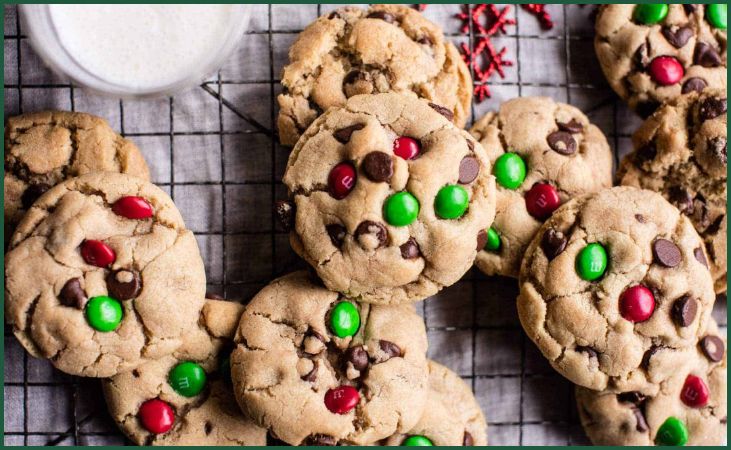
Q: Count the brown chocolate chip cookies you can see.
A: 12